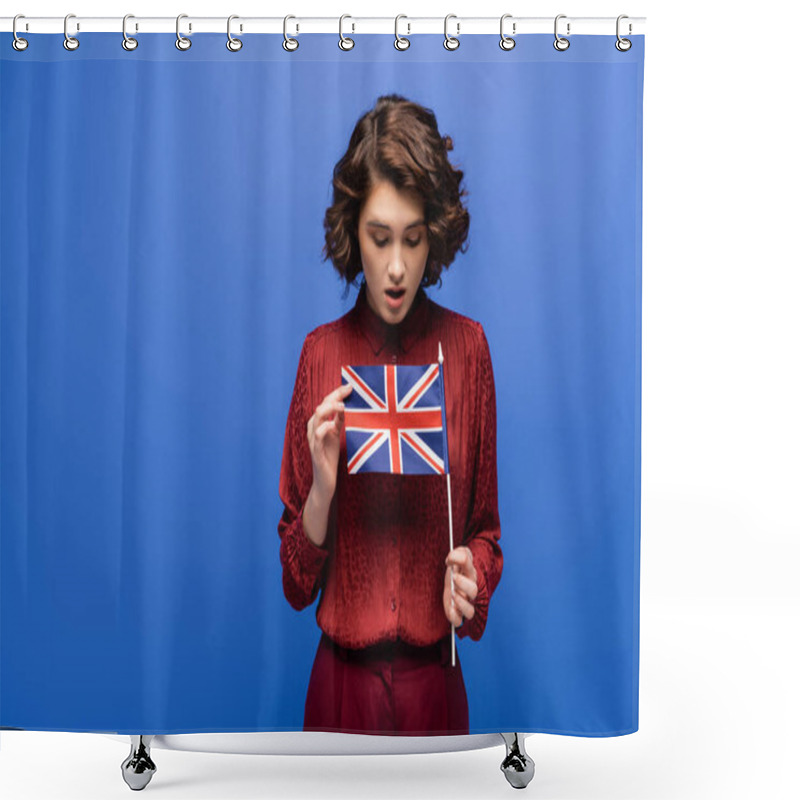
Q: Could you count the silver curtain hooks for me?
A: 12